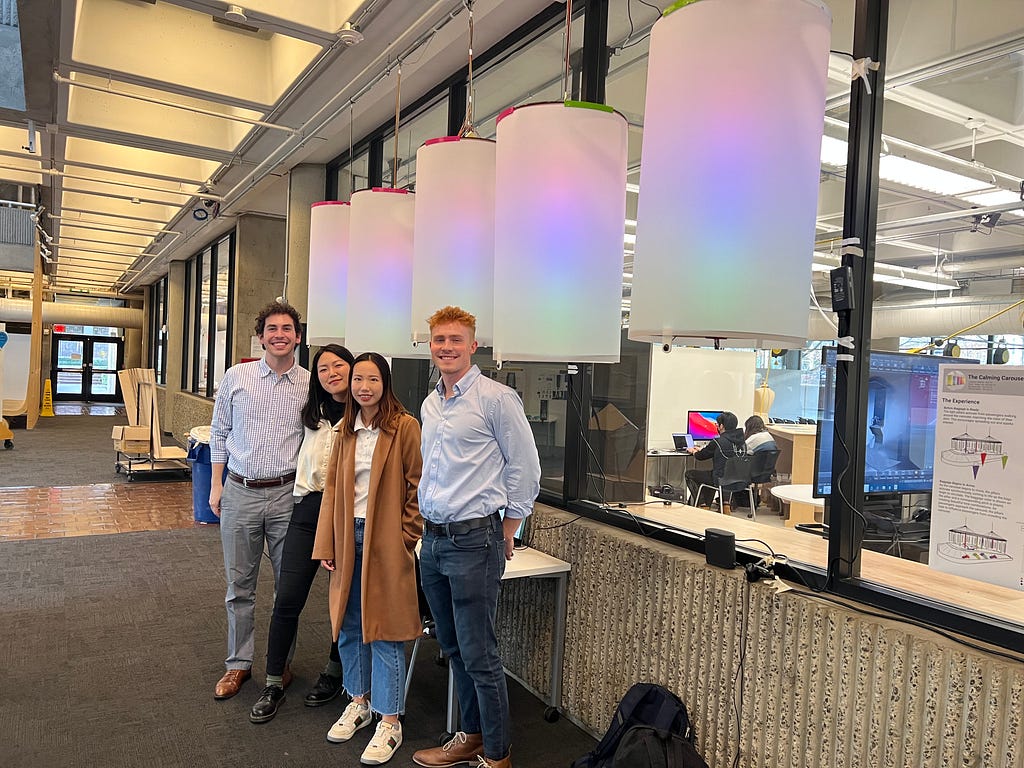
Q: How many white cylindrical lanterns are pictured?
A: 5